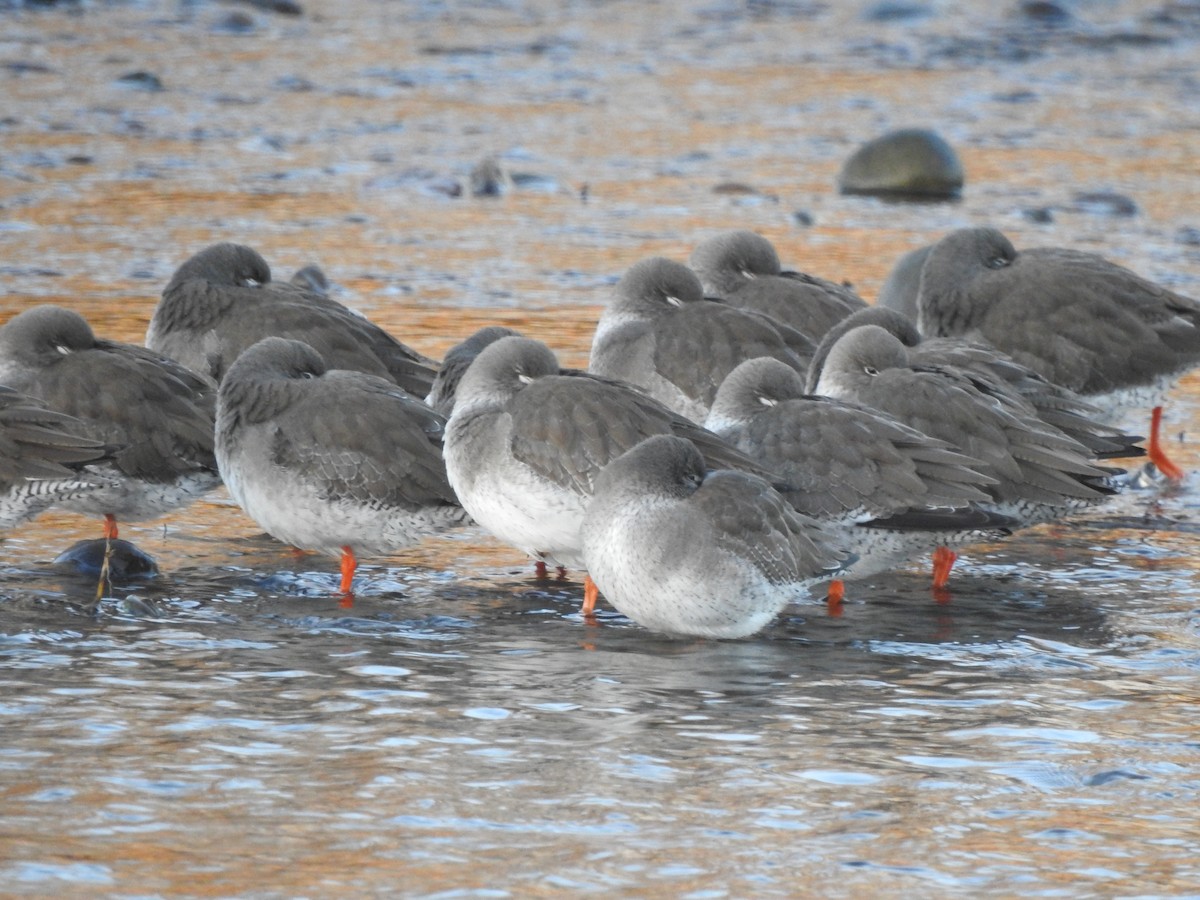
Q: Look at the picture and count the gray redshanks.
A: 14